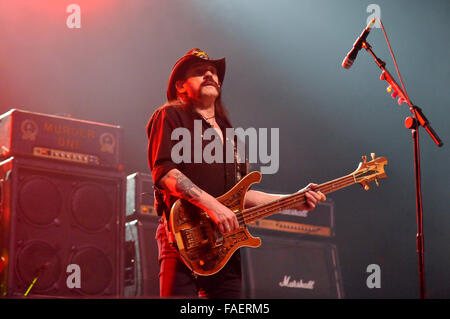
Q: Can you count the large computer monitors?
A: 0